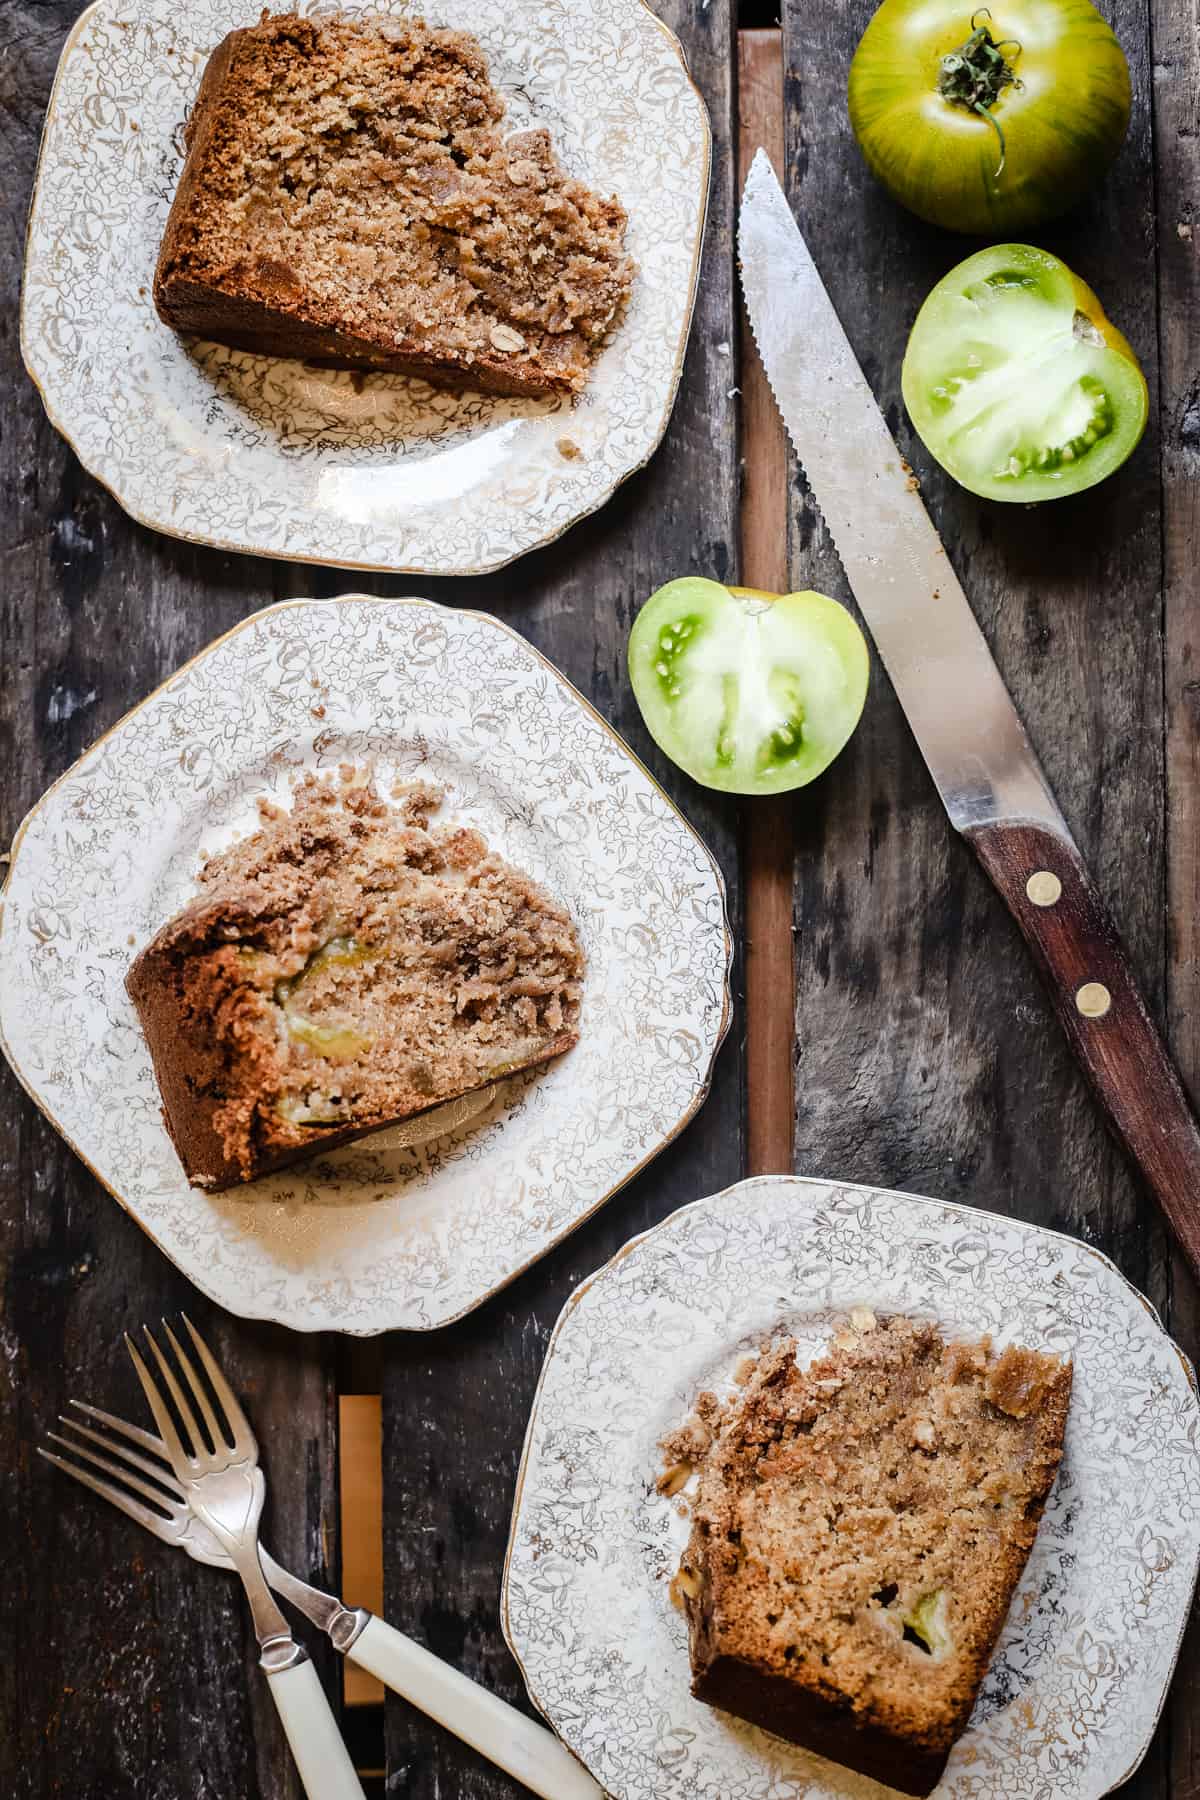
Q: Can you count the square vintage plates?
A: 3